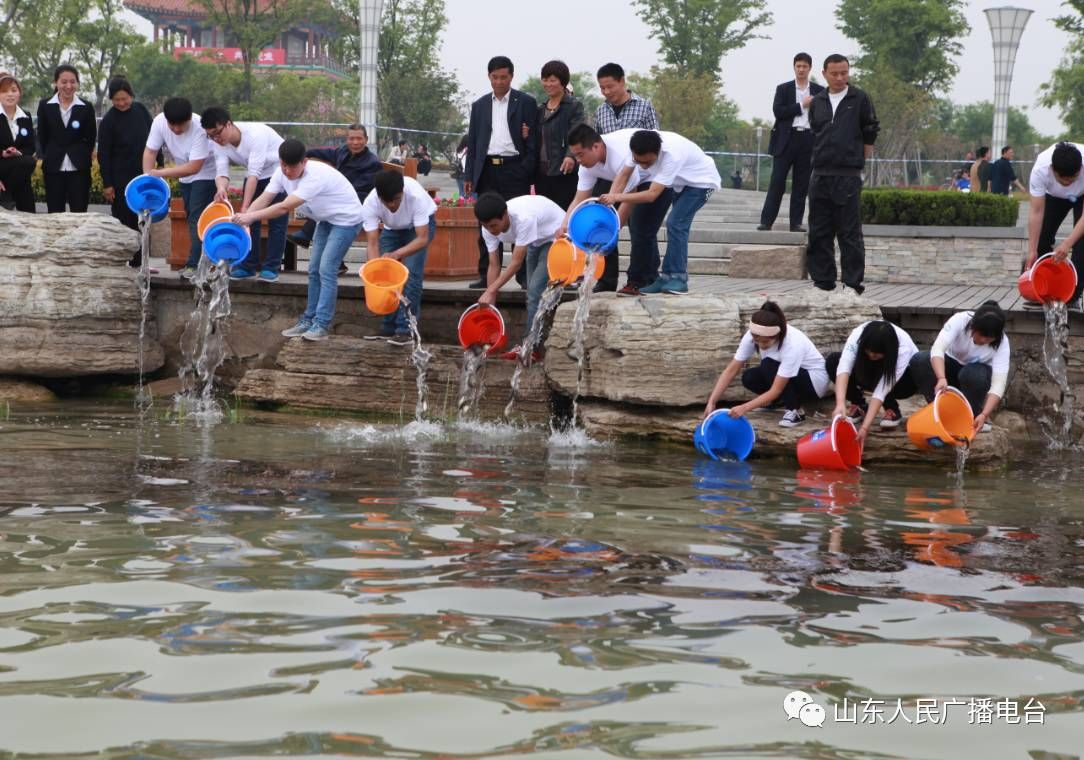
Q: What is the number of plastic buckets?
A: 11